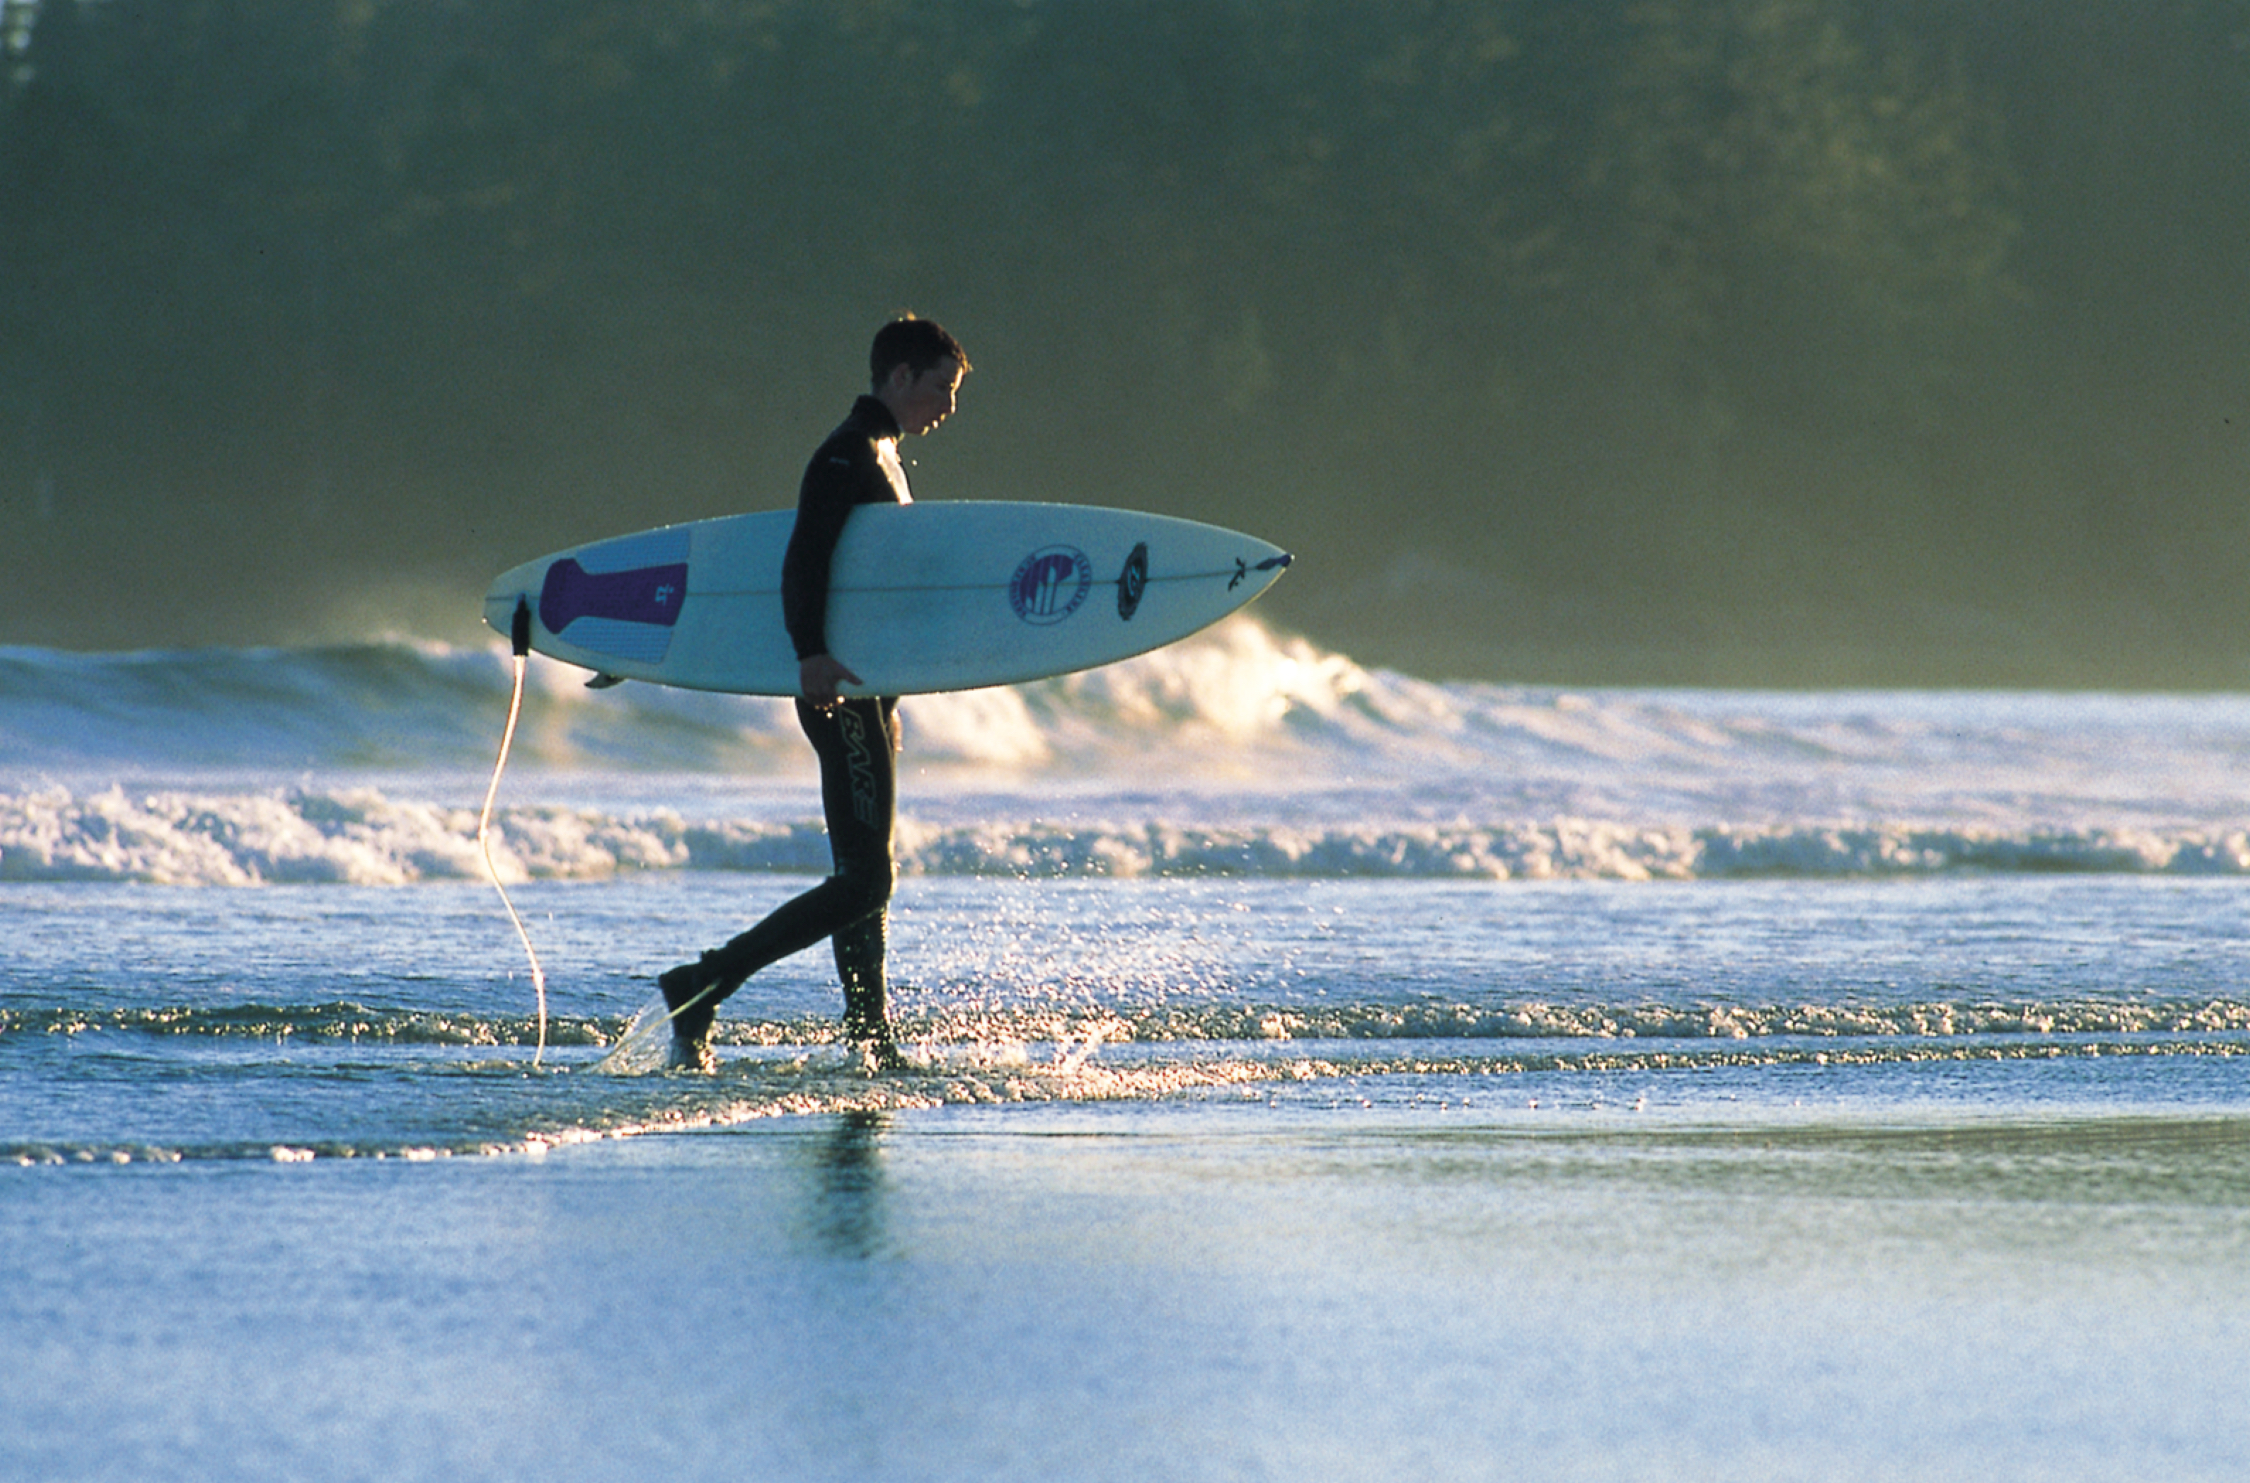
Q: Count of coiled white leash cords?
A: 1